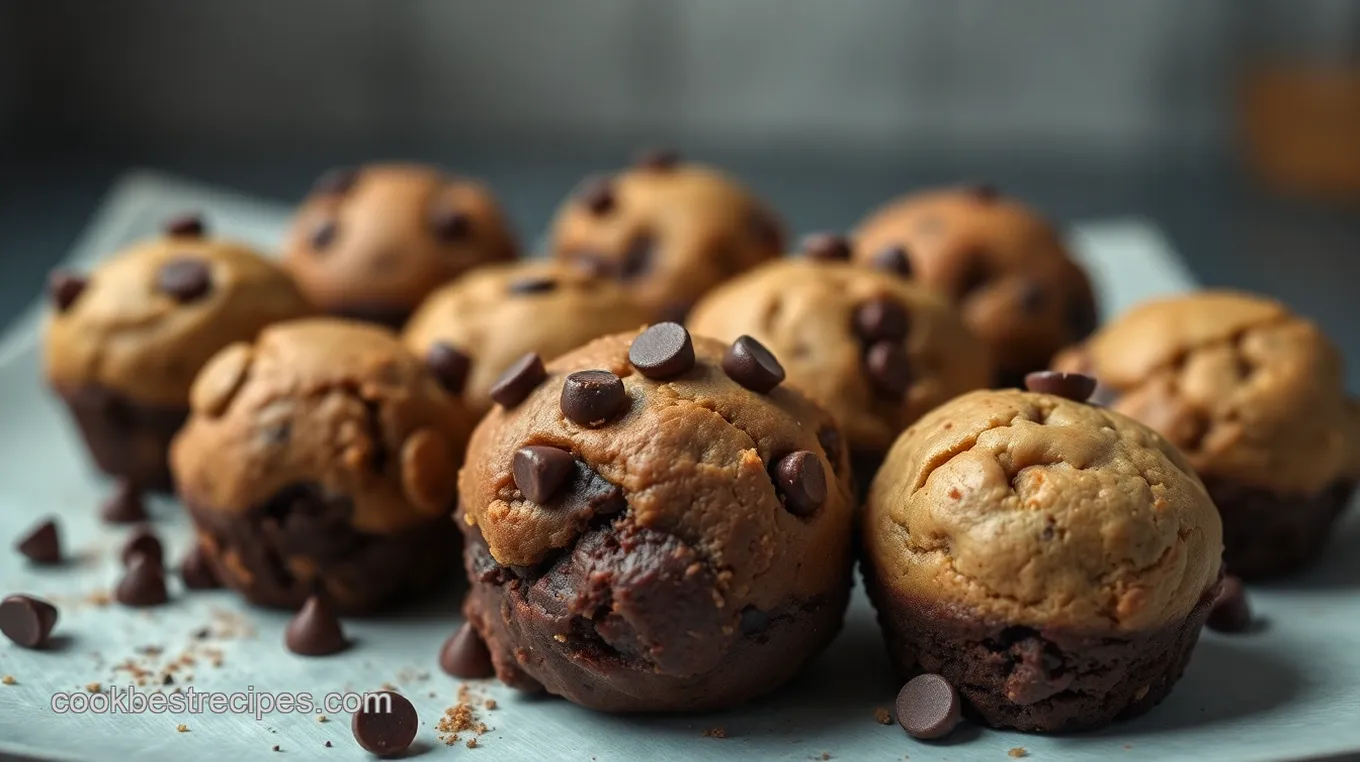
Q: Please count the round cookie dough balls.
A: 10